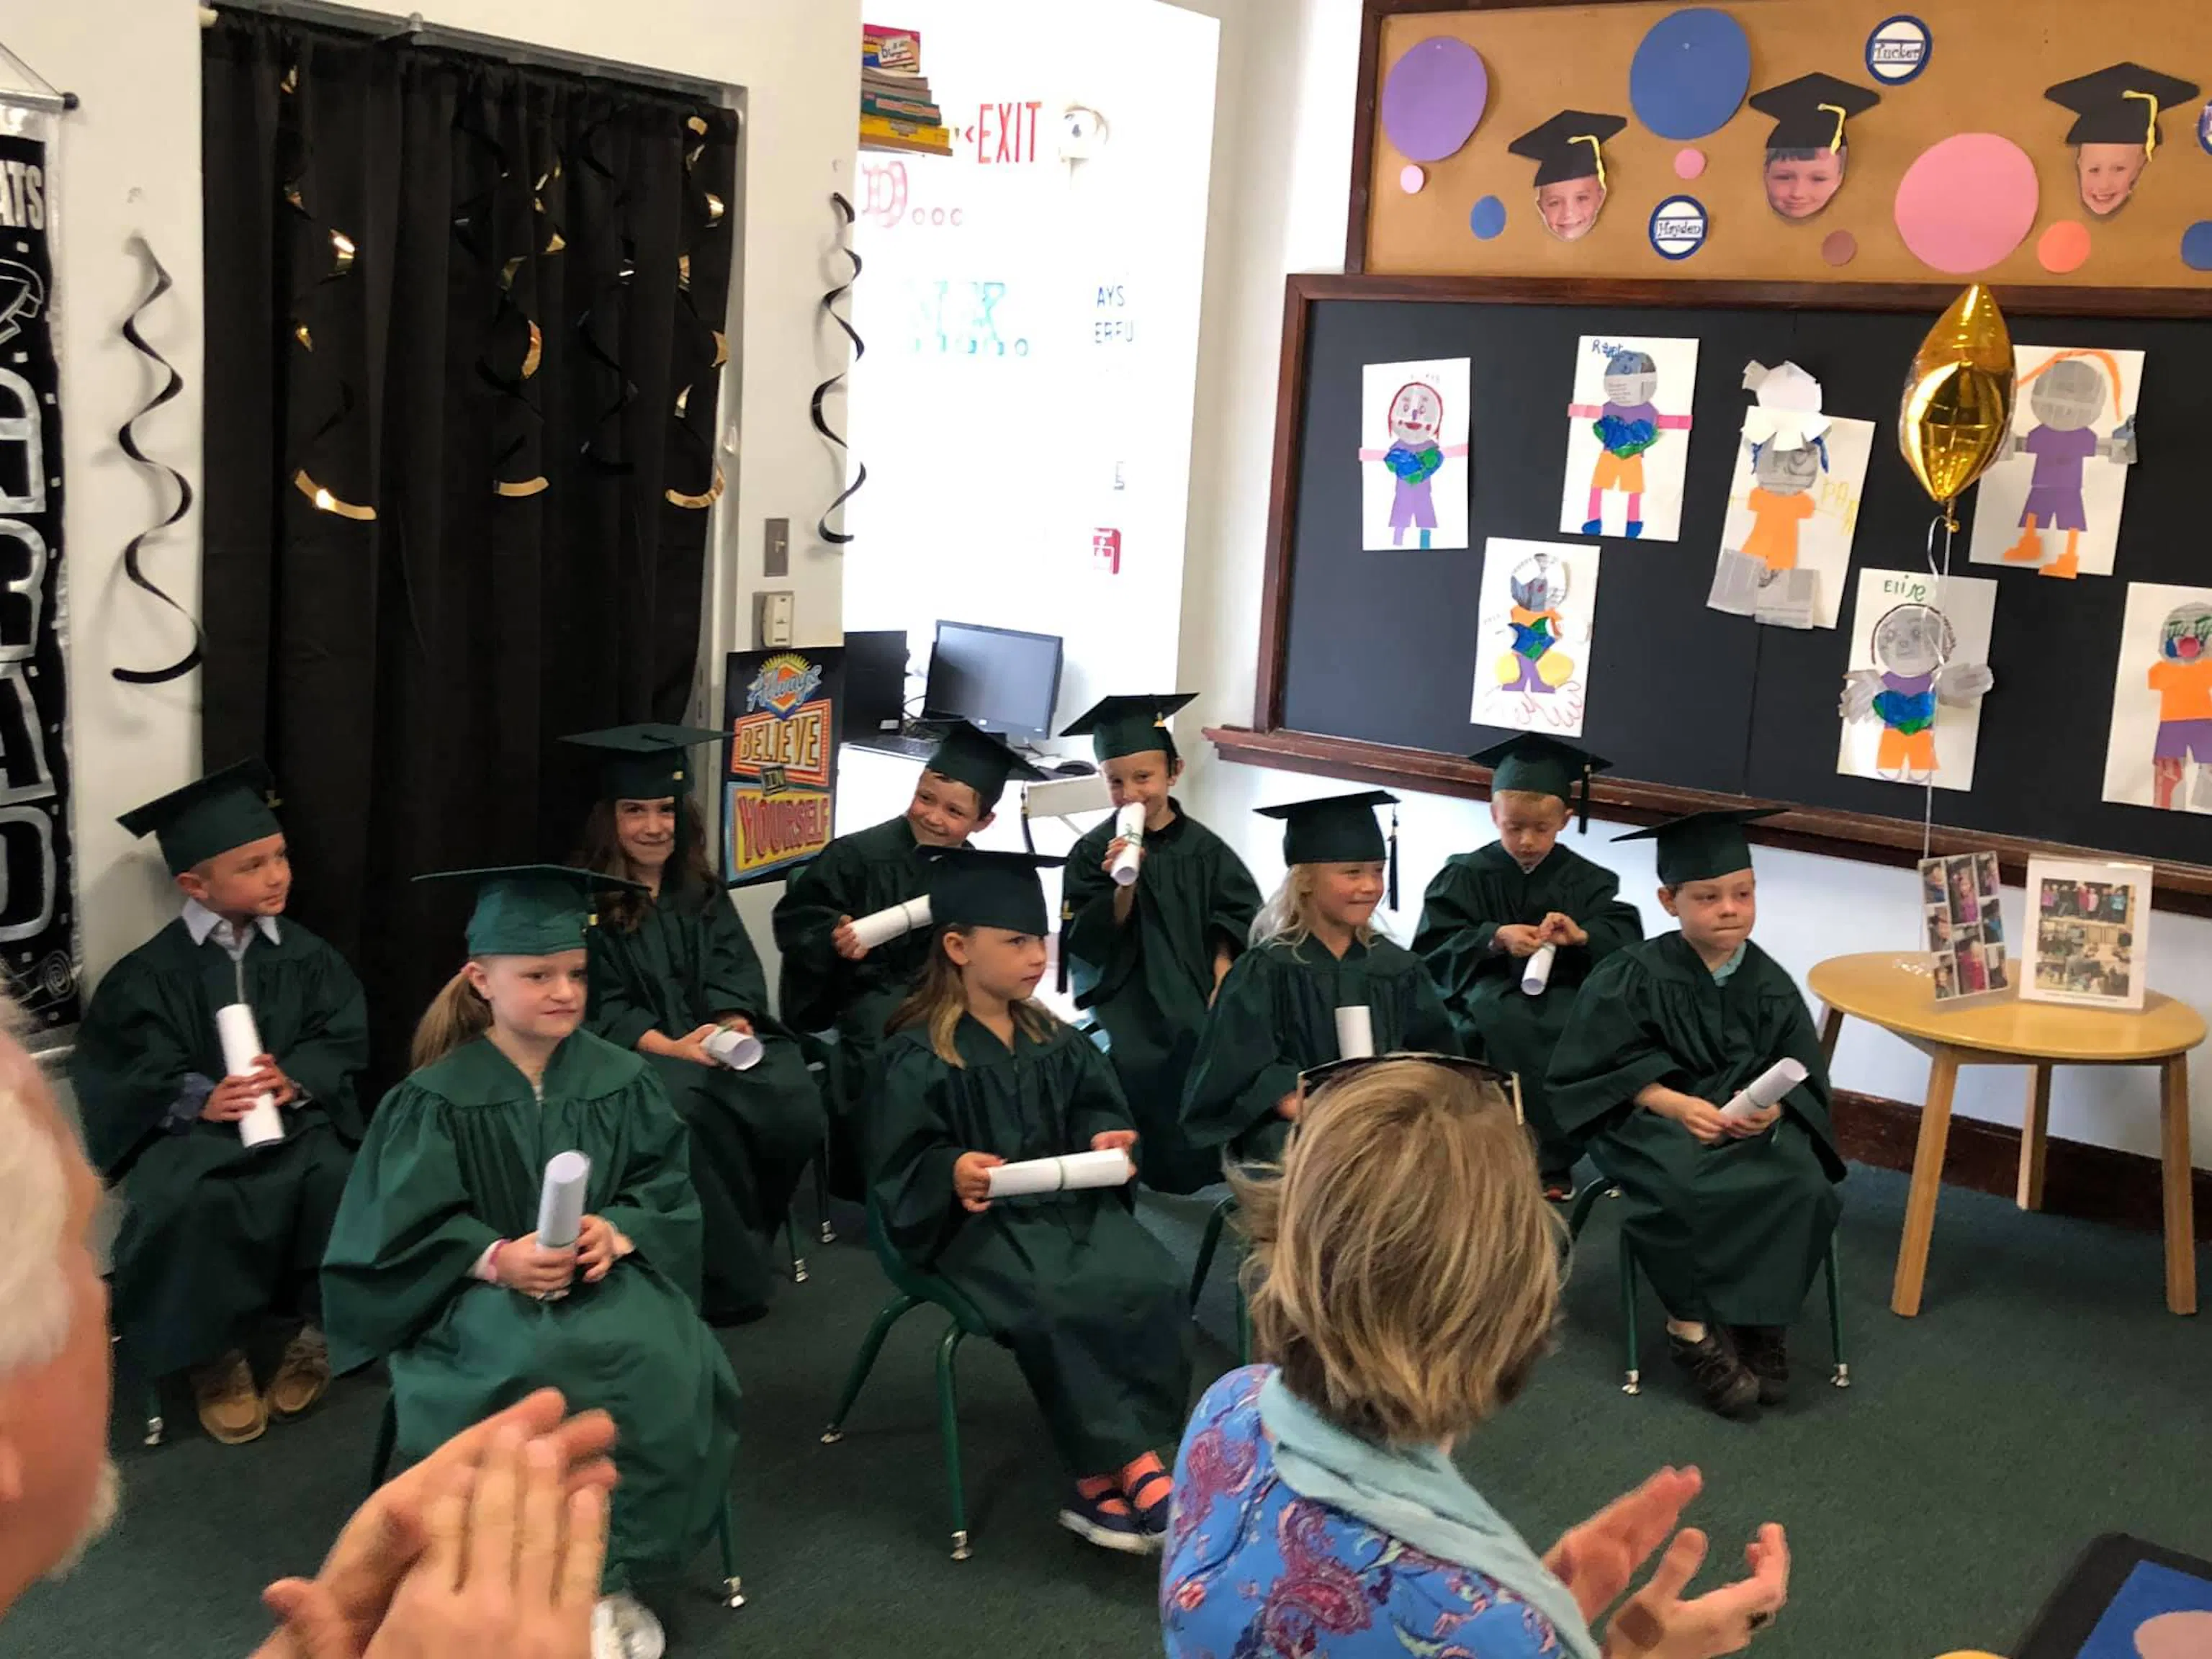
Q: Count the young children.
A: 9